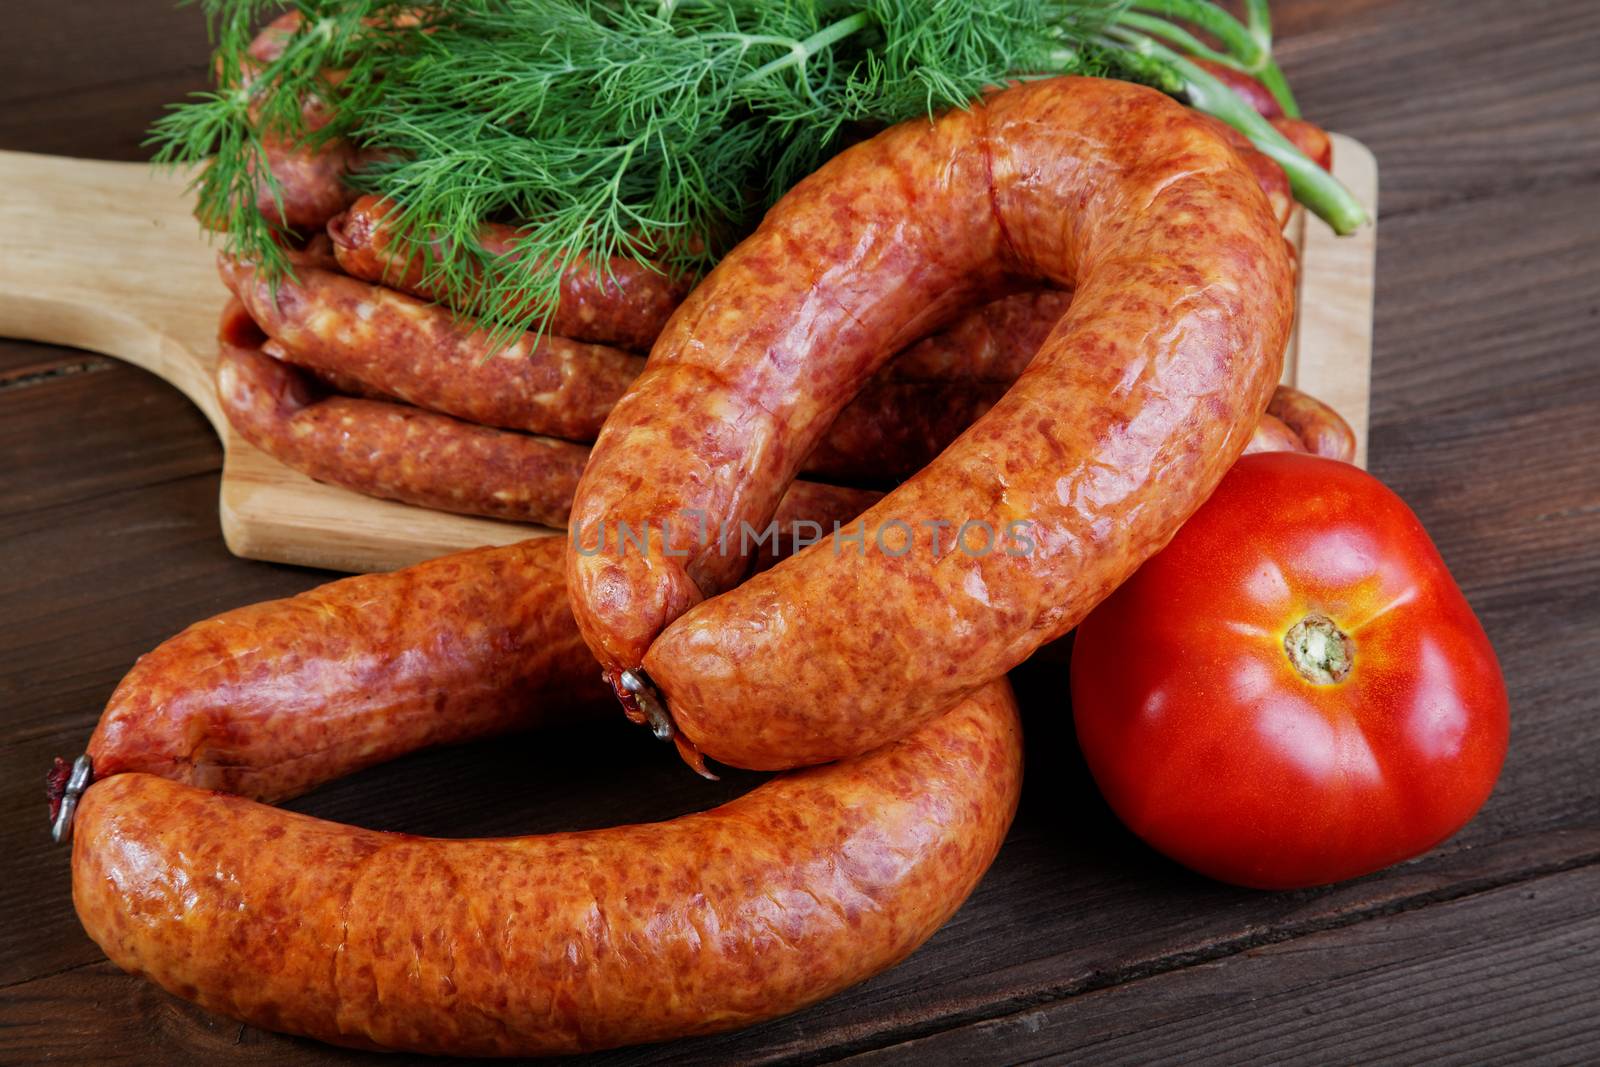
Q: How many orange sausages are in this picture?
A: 2